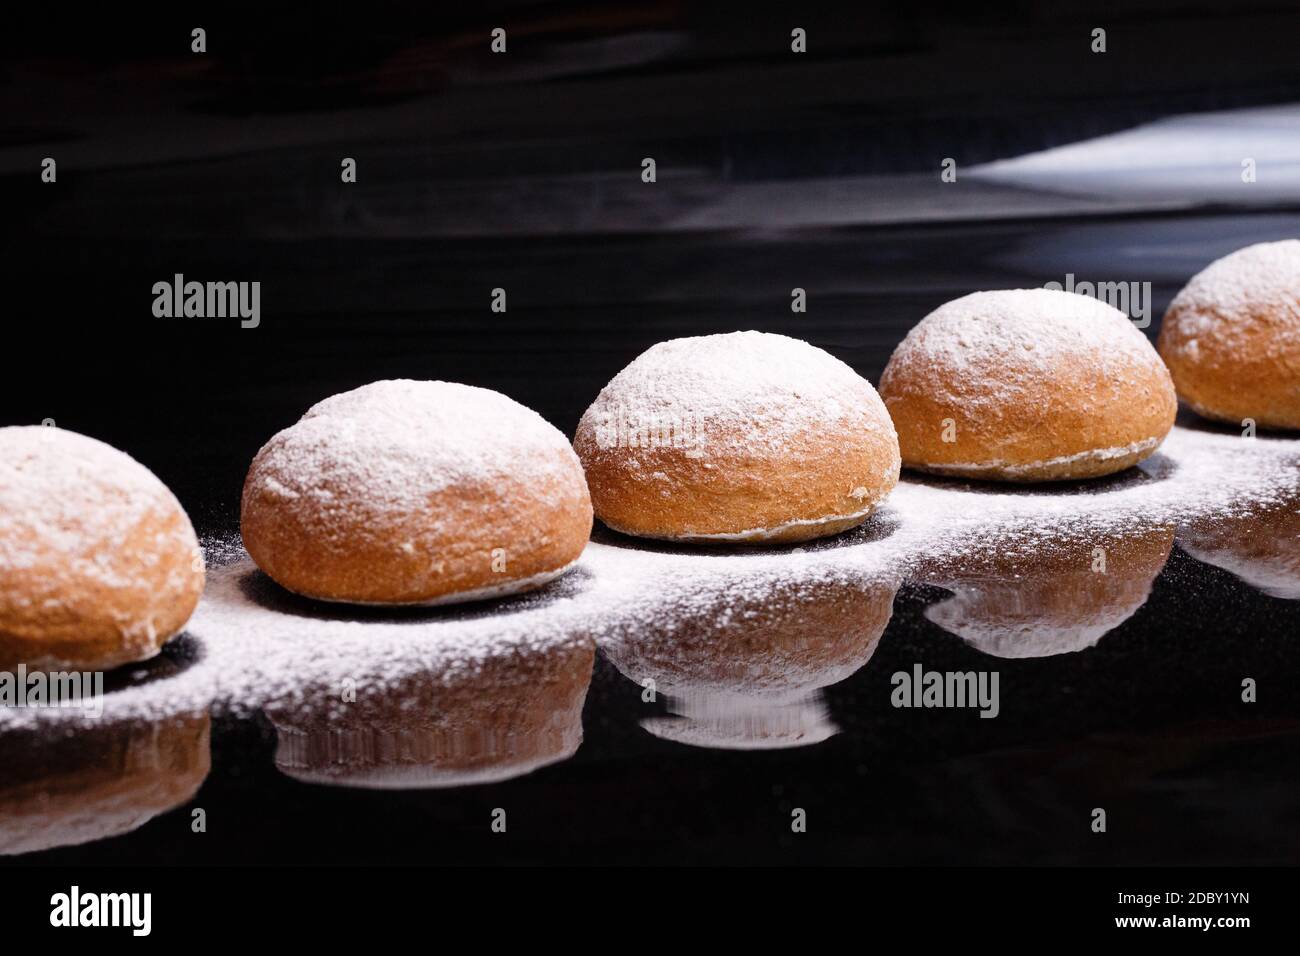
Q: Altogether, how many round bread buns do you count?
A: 5